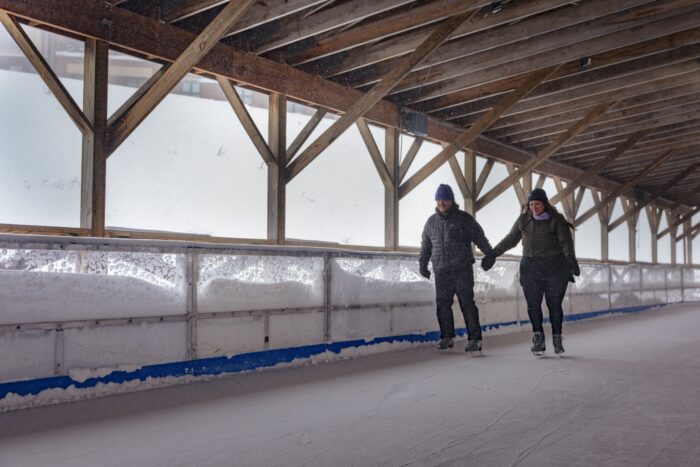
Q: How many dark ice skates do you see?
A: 4